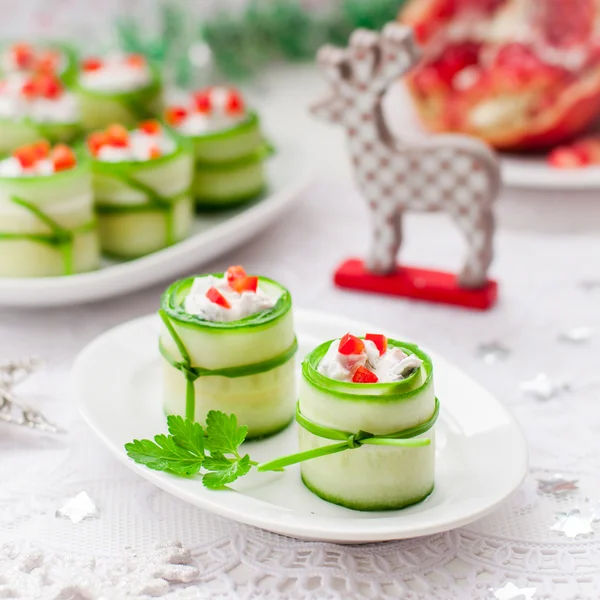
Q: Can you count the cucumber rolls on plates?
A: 8